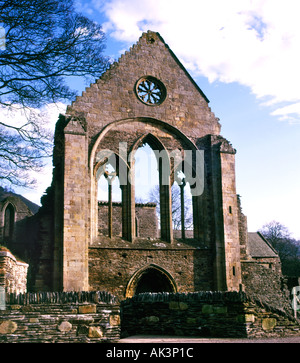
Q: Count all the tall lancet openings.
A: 3